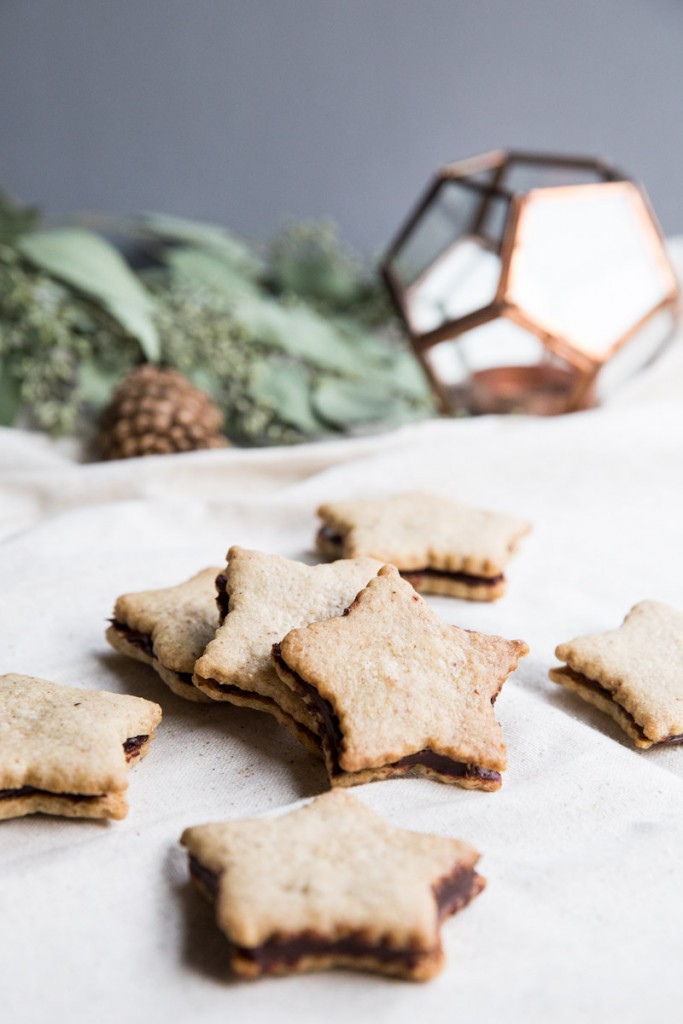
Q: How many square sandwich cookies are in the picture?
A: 0